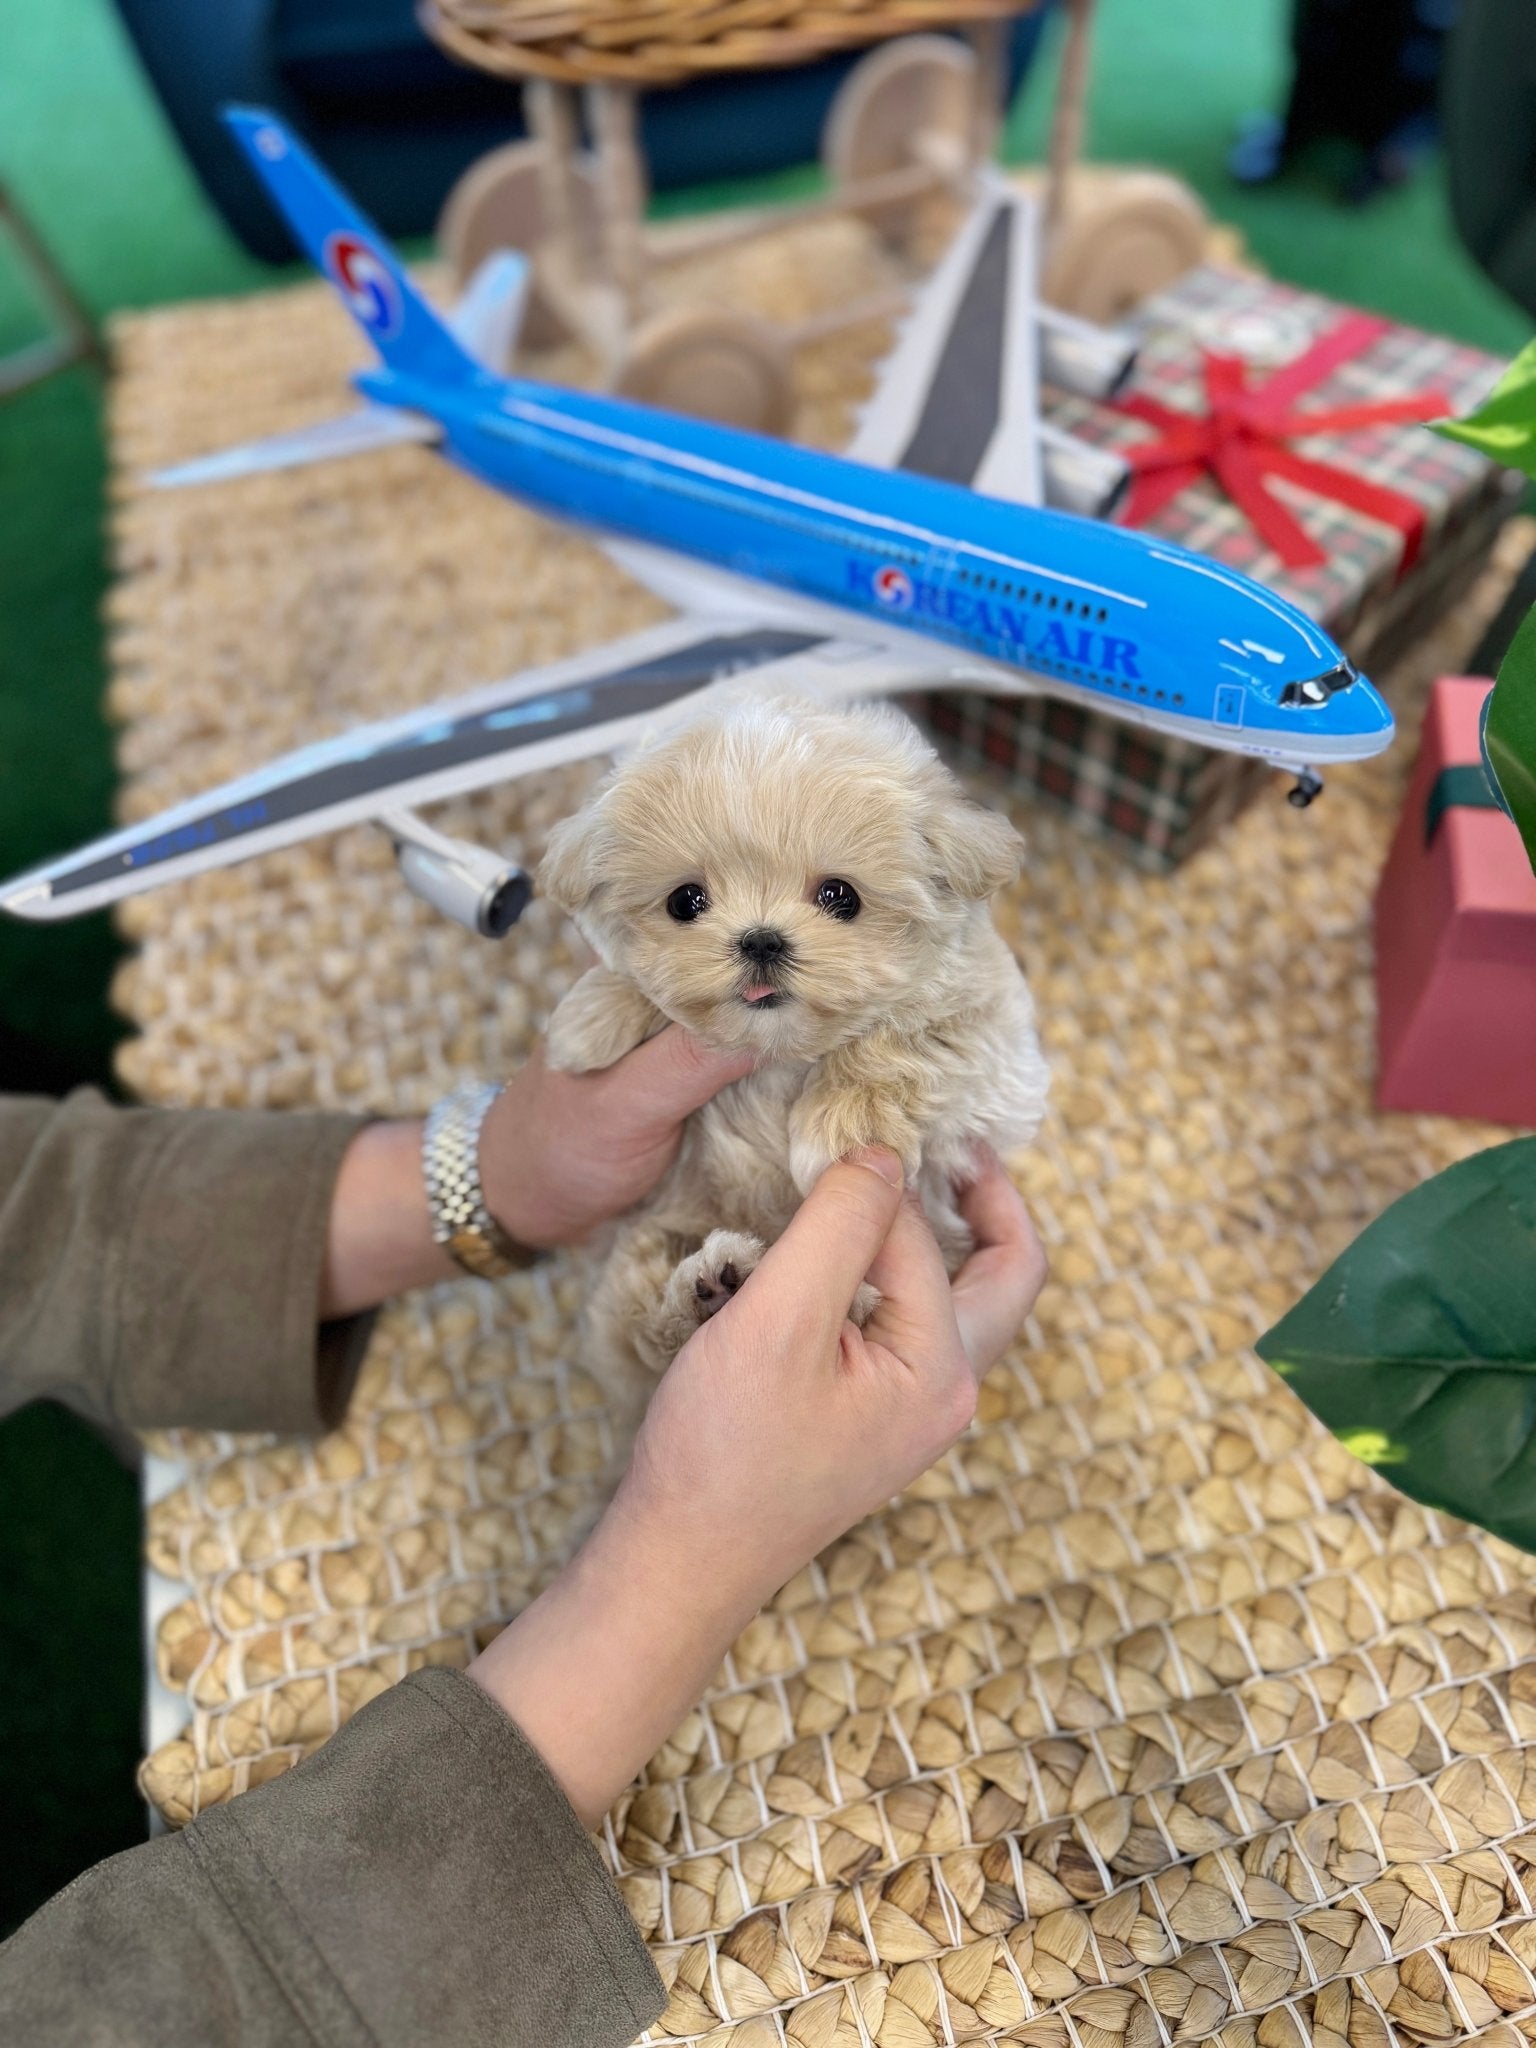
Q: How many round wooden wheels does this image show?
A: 4